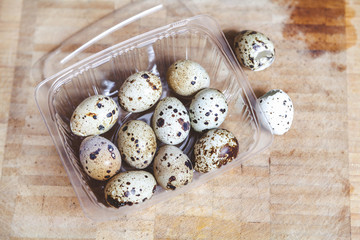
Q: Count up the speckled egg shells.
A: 12